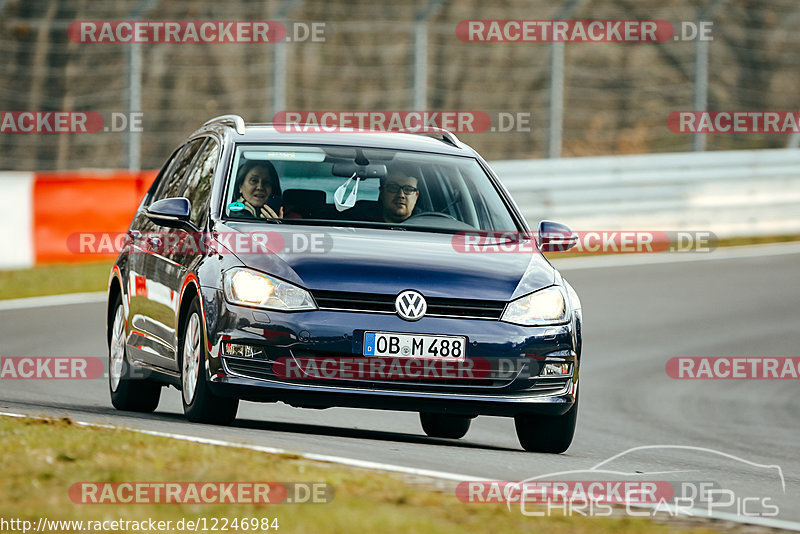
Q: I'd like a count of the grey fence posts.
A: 5